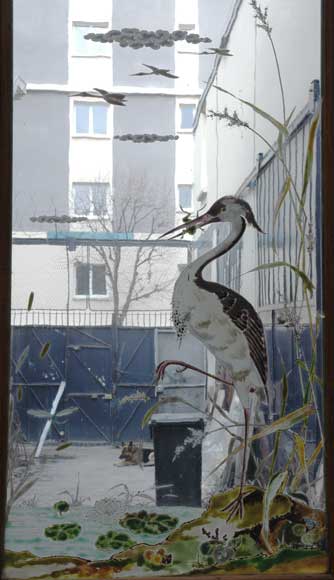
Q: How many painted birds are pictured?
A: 4